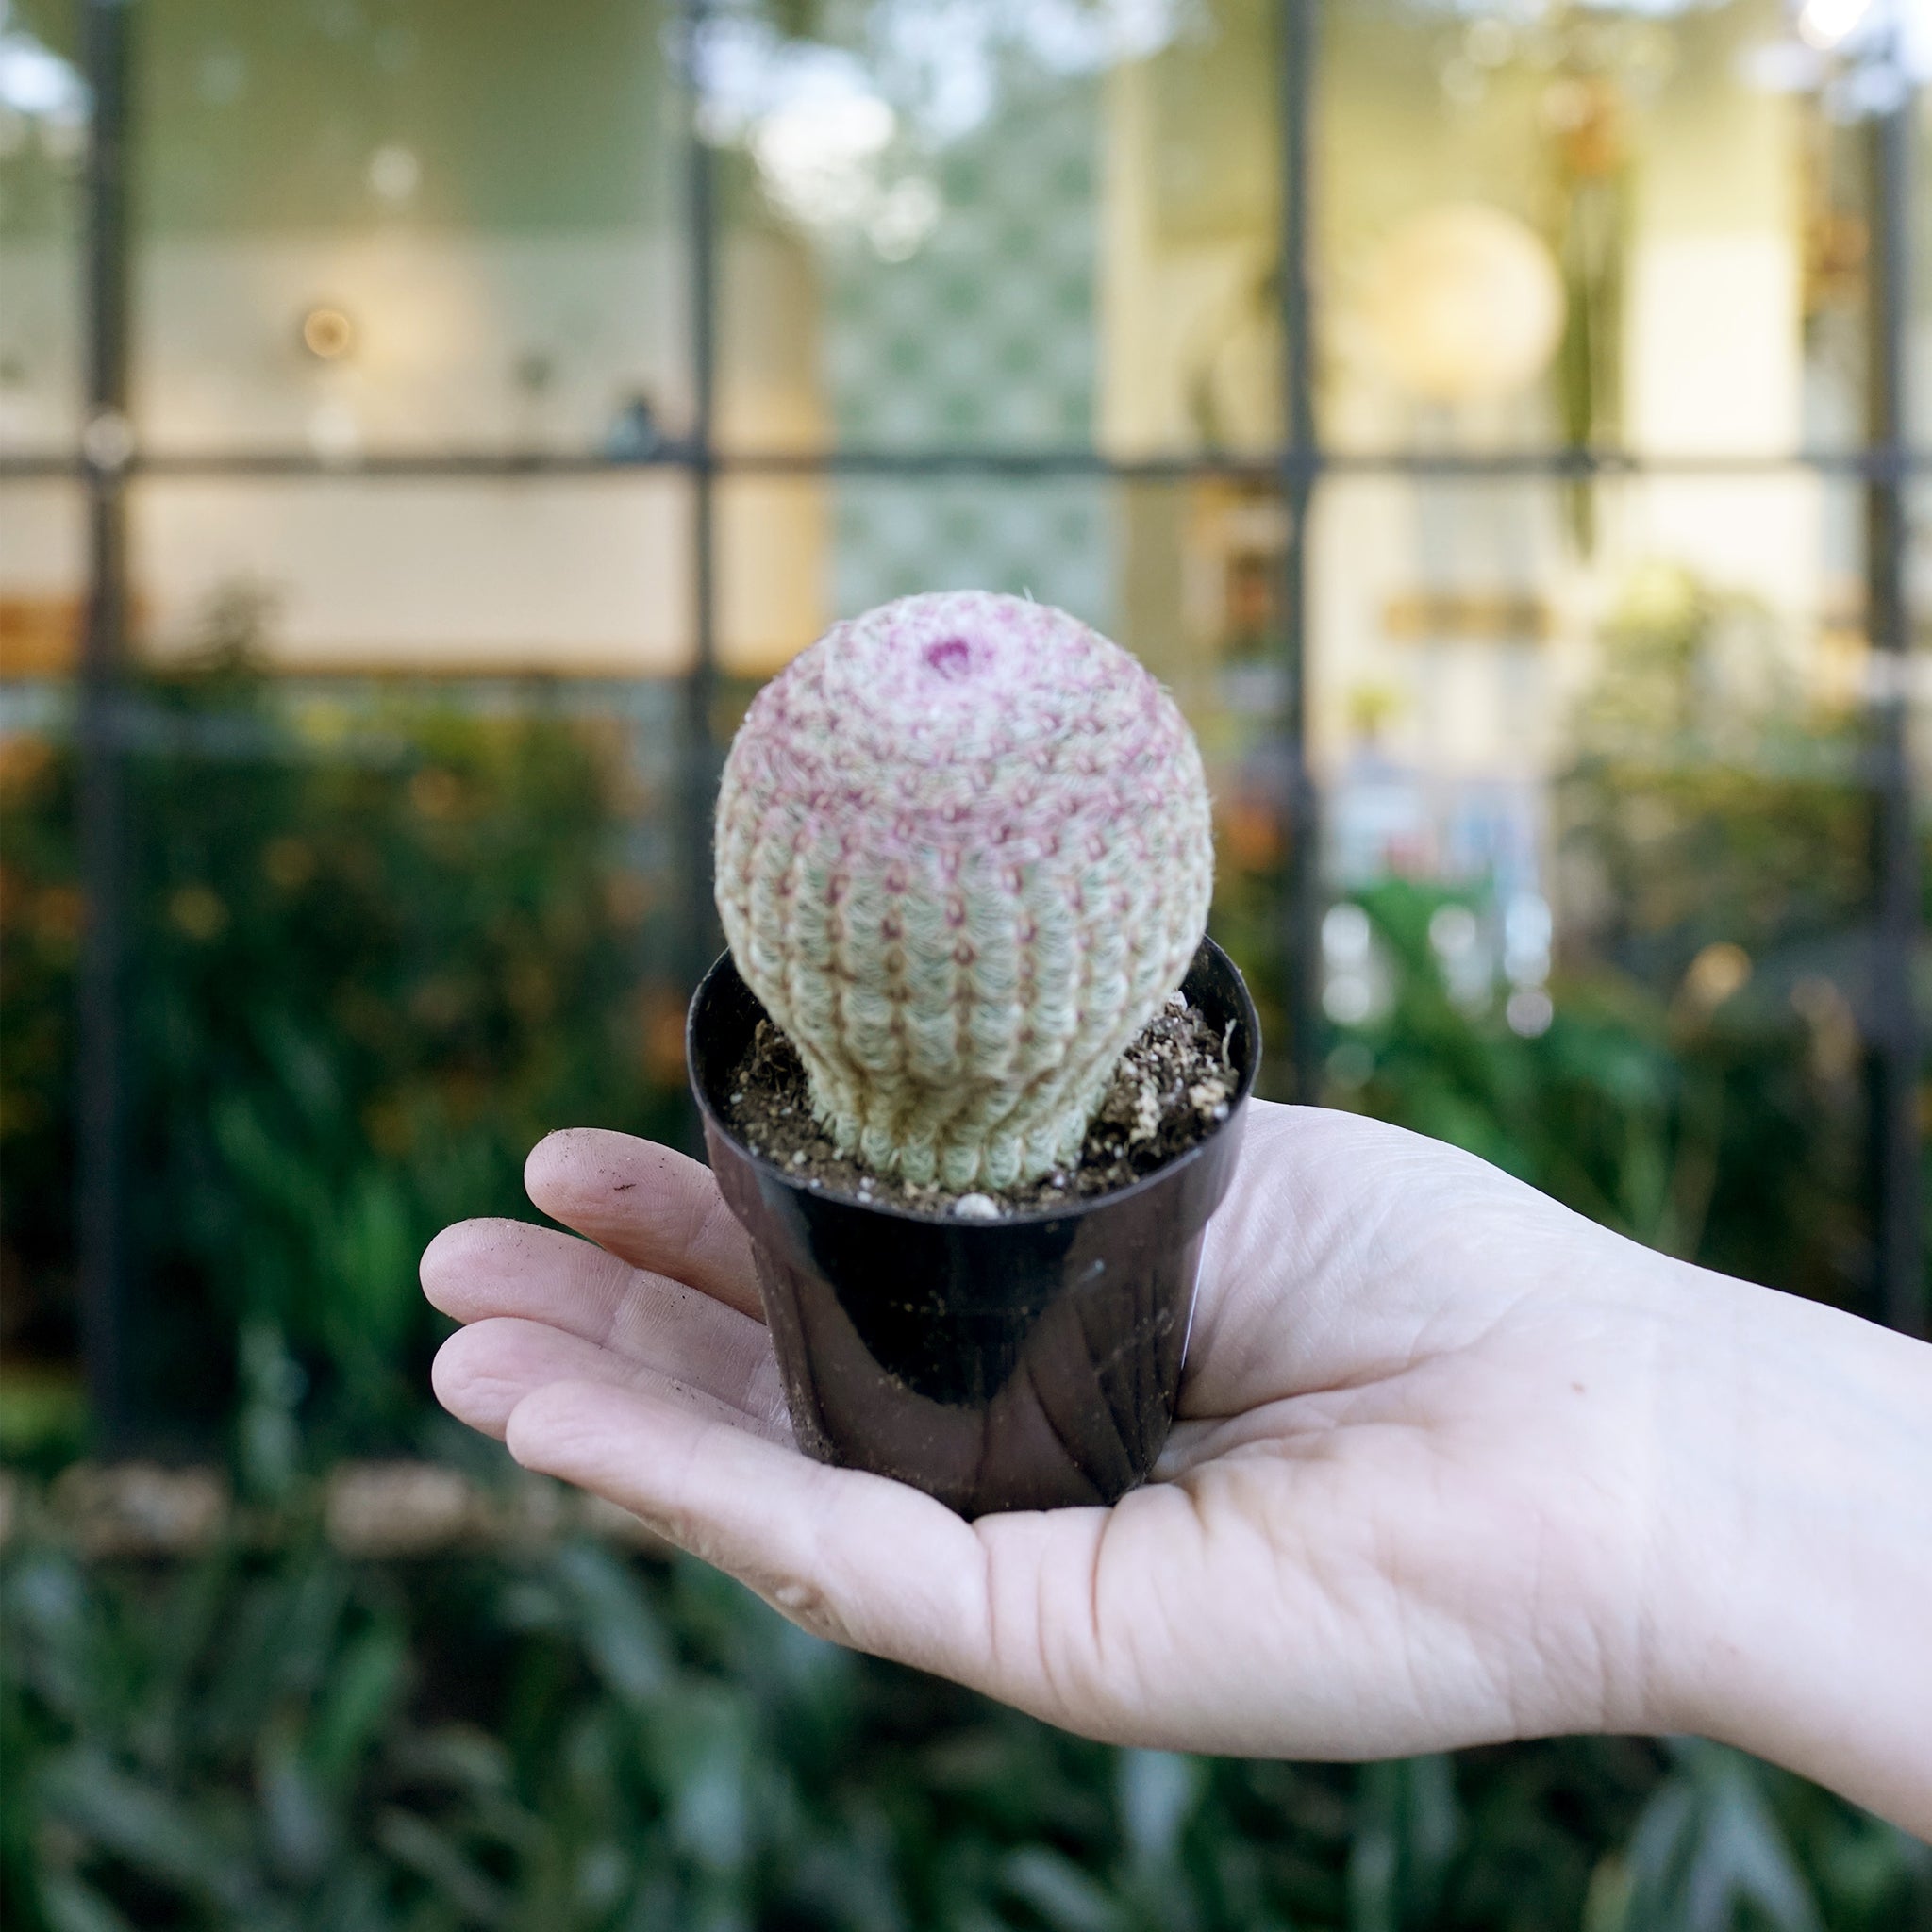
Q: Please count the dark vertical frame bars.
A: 4